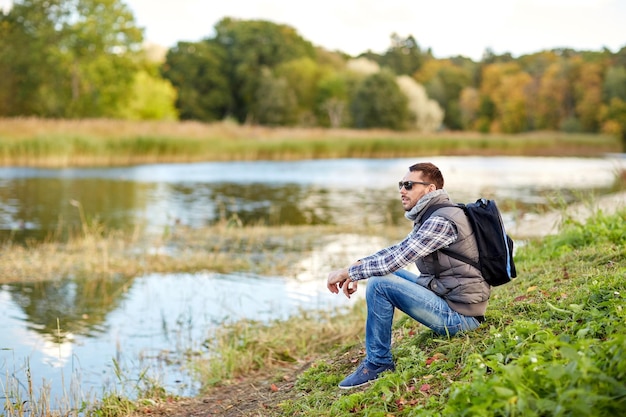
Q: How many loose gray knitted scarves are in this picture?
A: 1